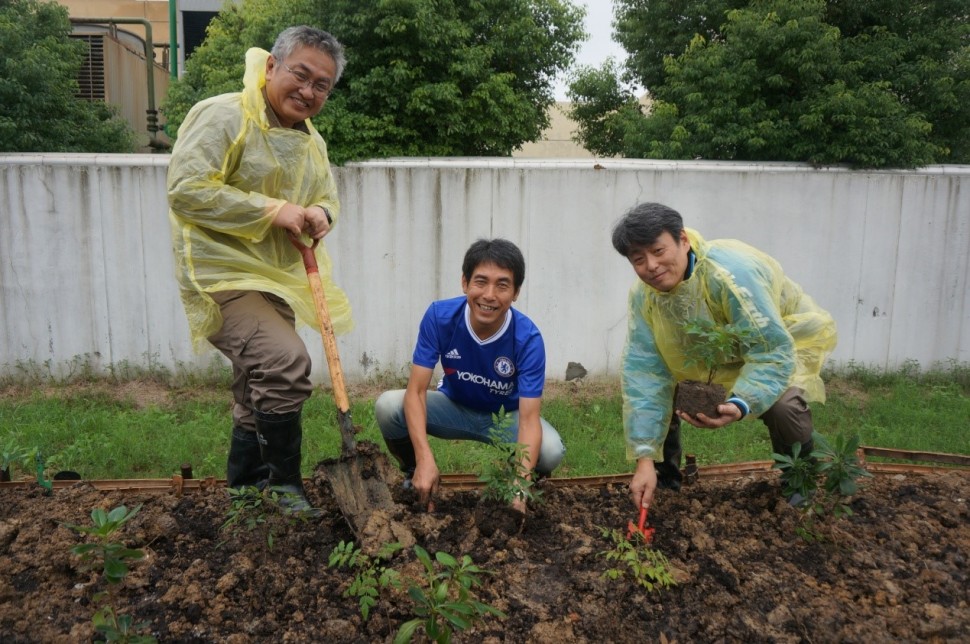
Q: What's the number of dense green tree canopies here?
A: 3